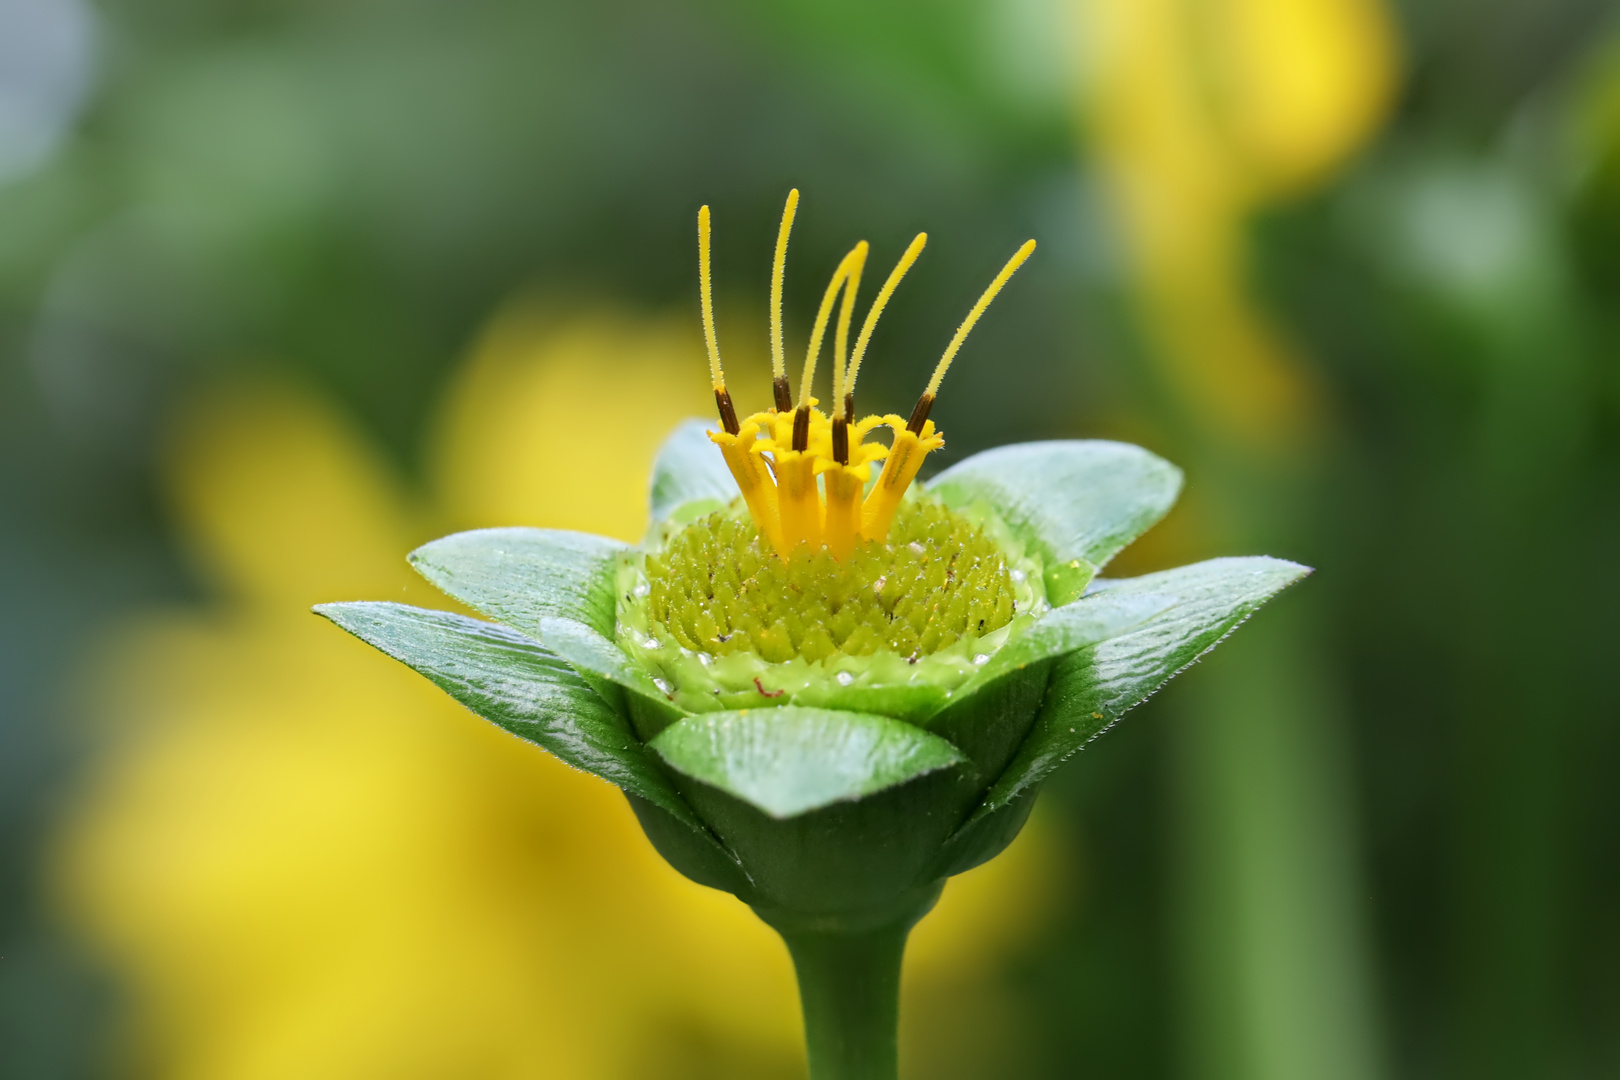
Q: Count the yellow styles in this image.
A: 6